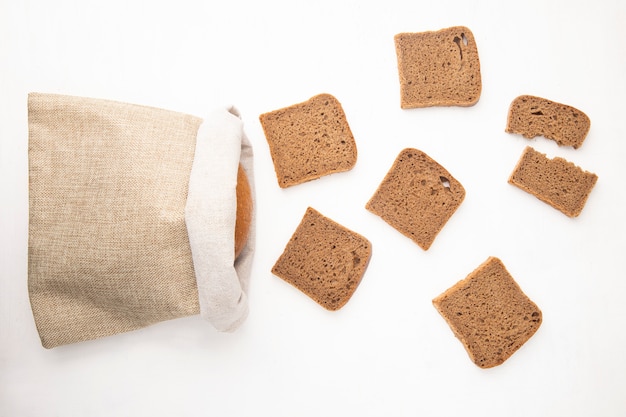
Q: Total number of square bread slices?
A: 5